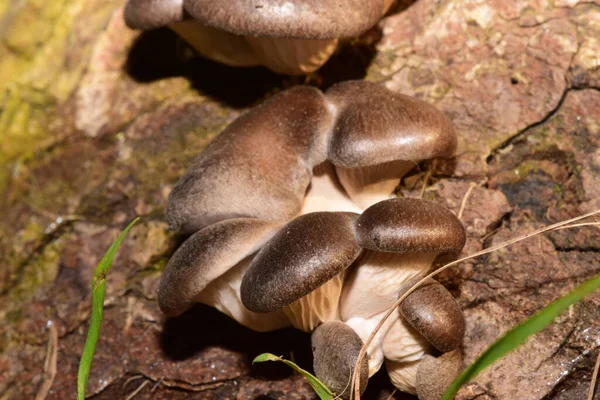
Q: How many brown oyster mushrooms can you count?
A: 10